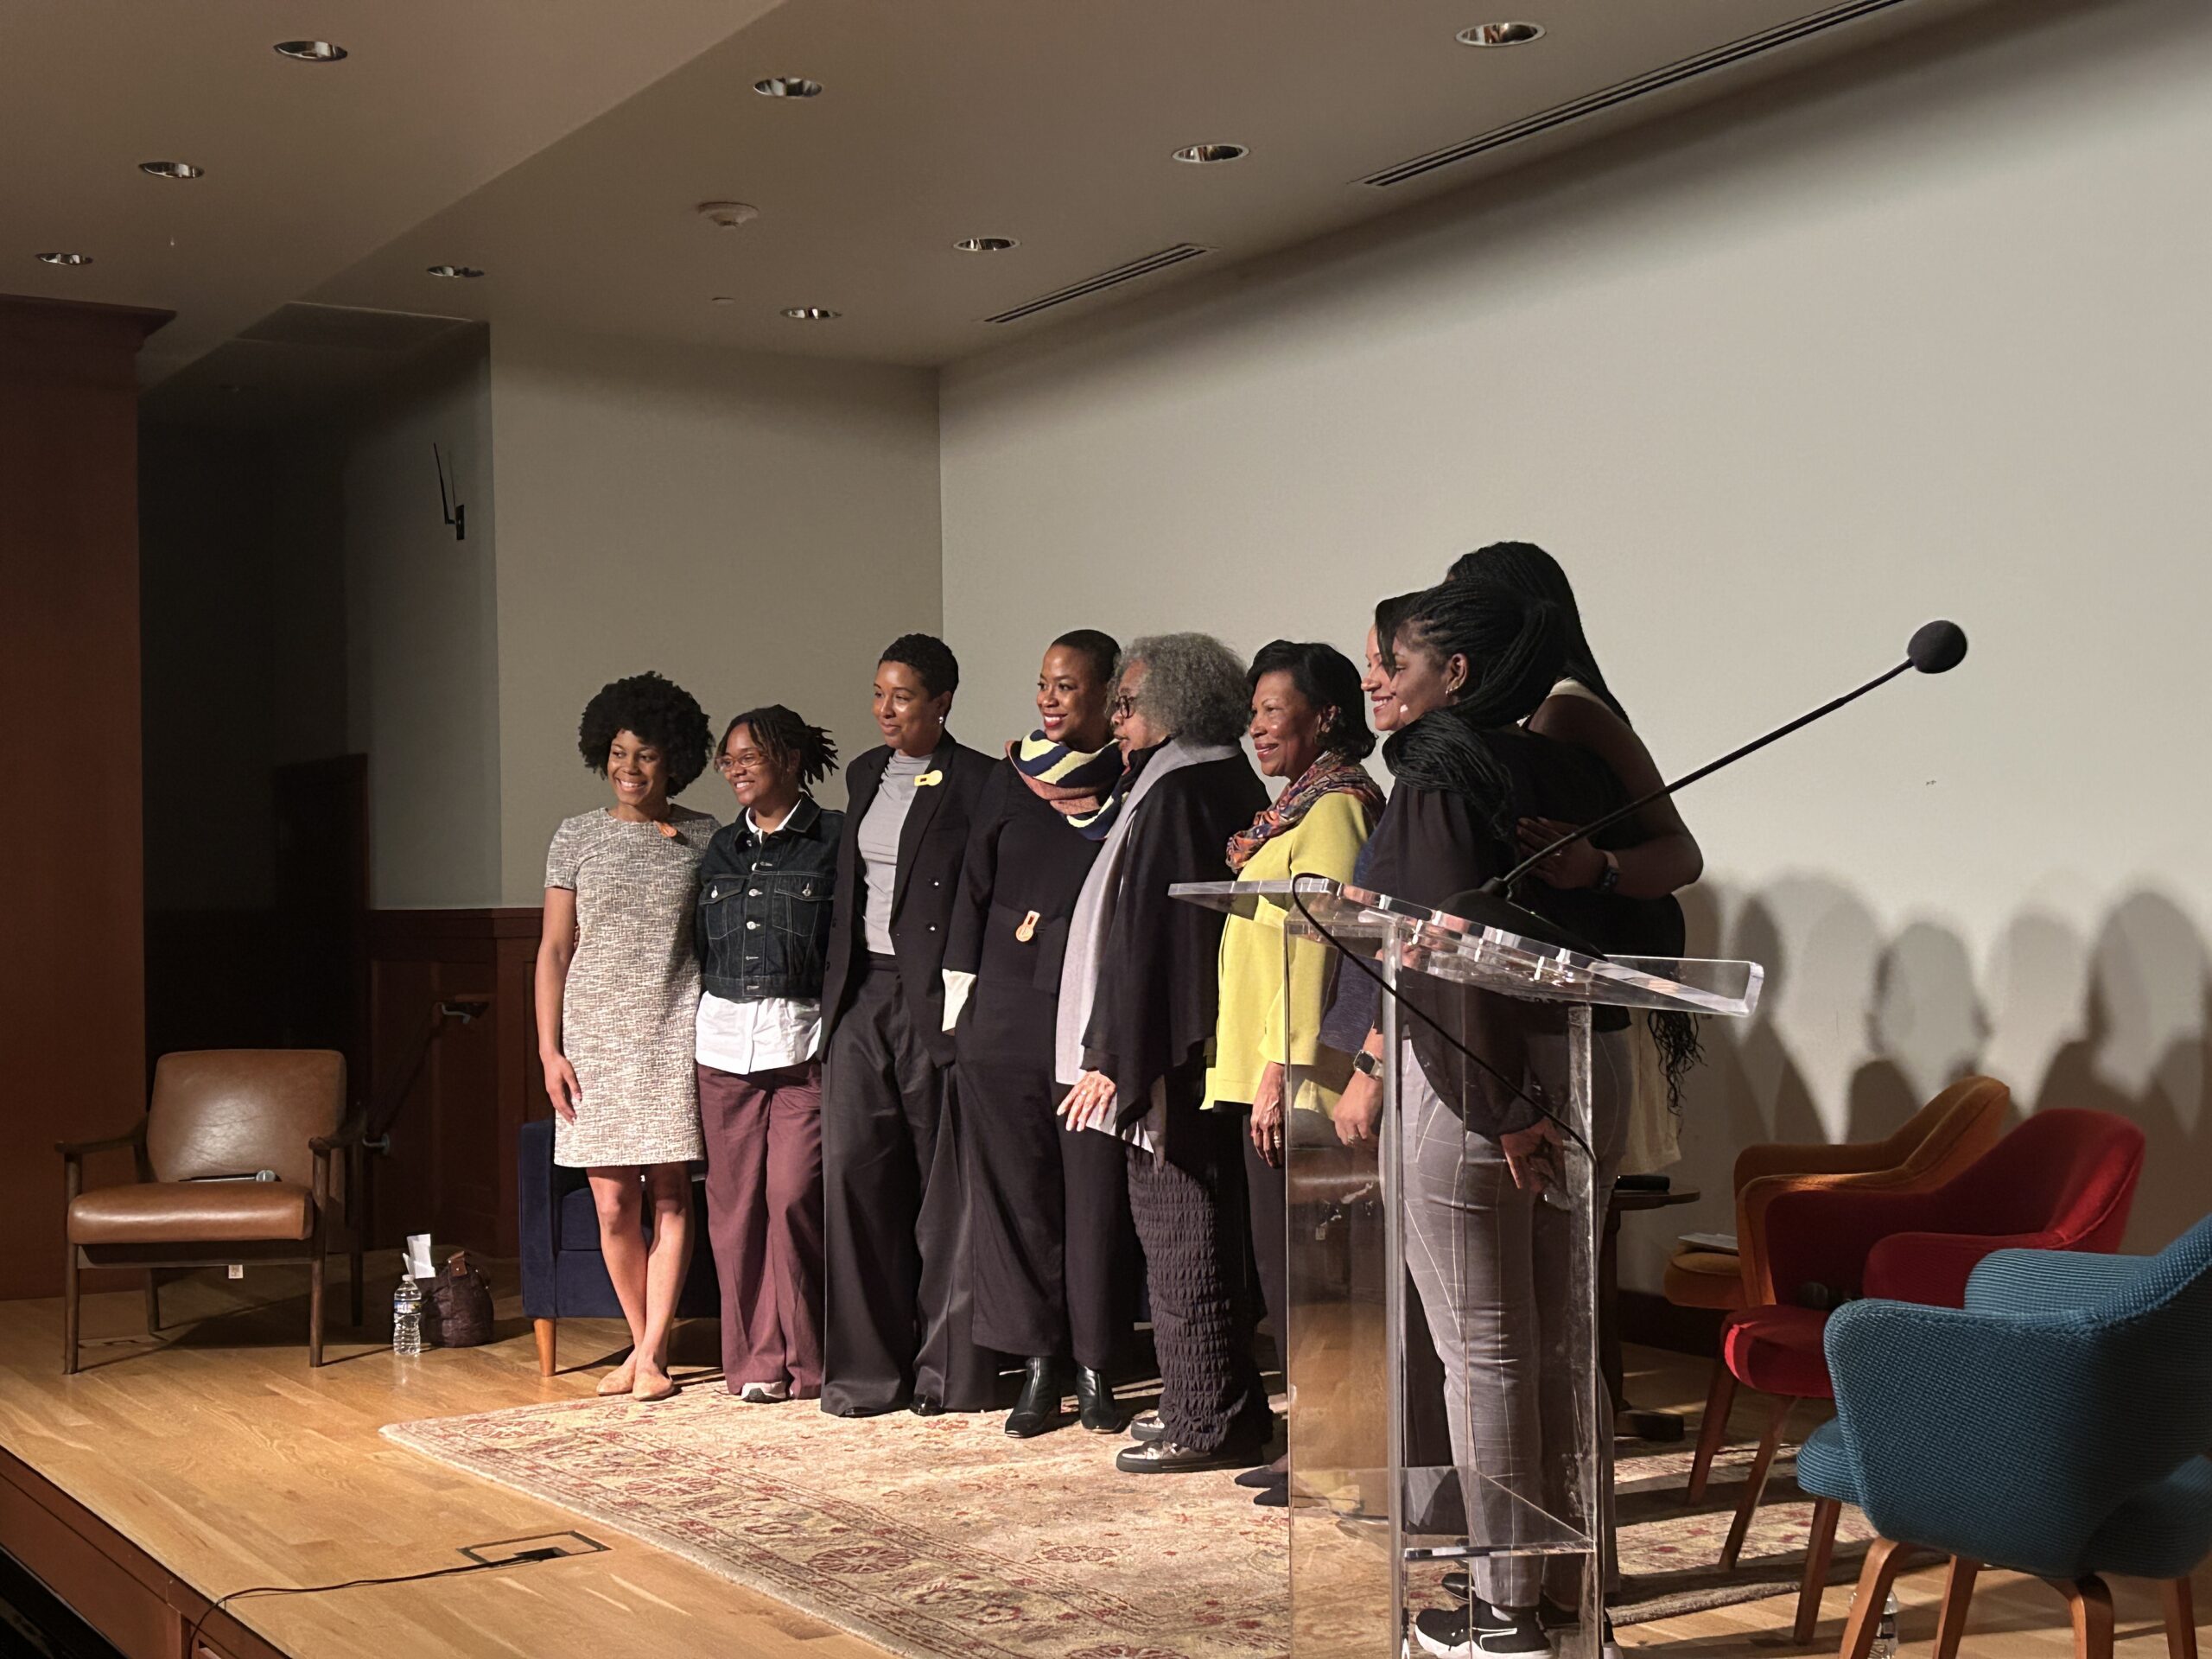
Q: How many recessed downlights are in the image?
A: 9